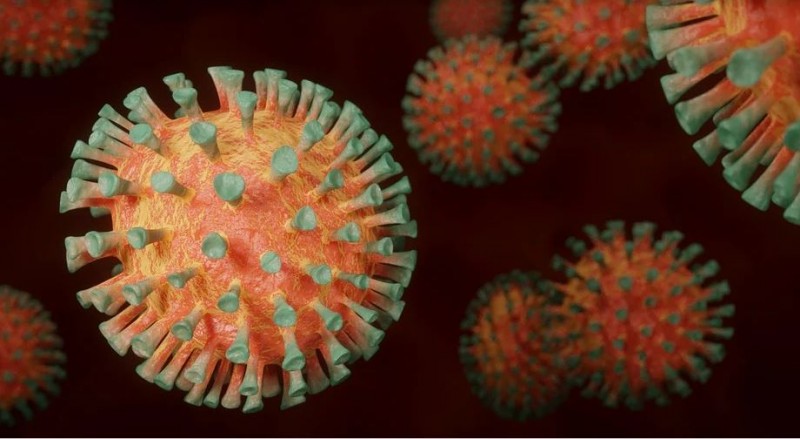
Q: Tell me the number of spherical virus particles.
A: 9